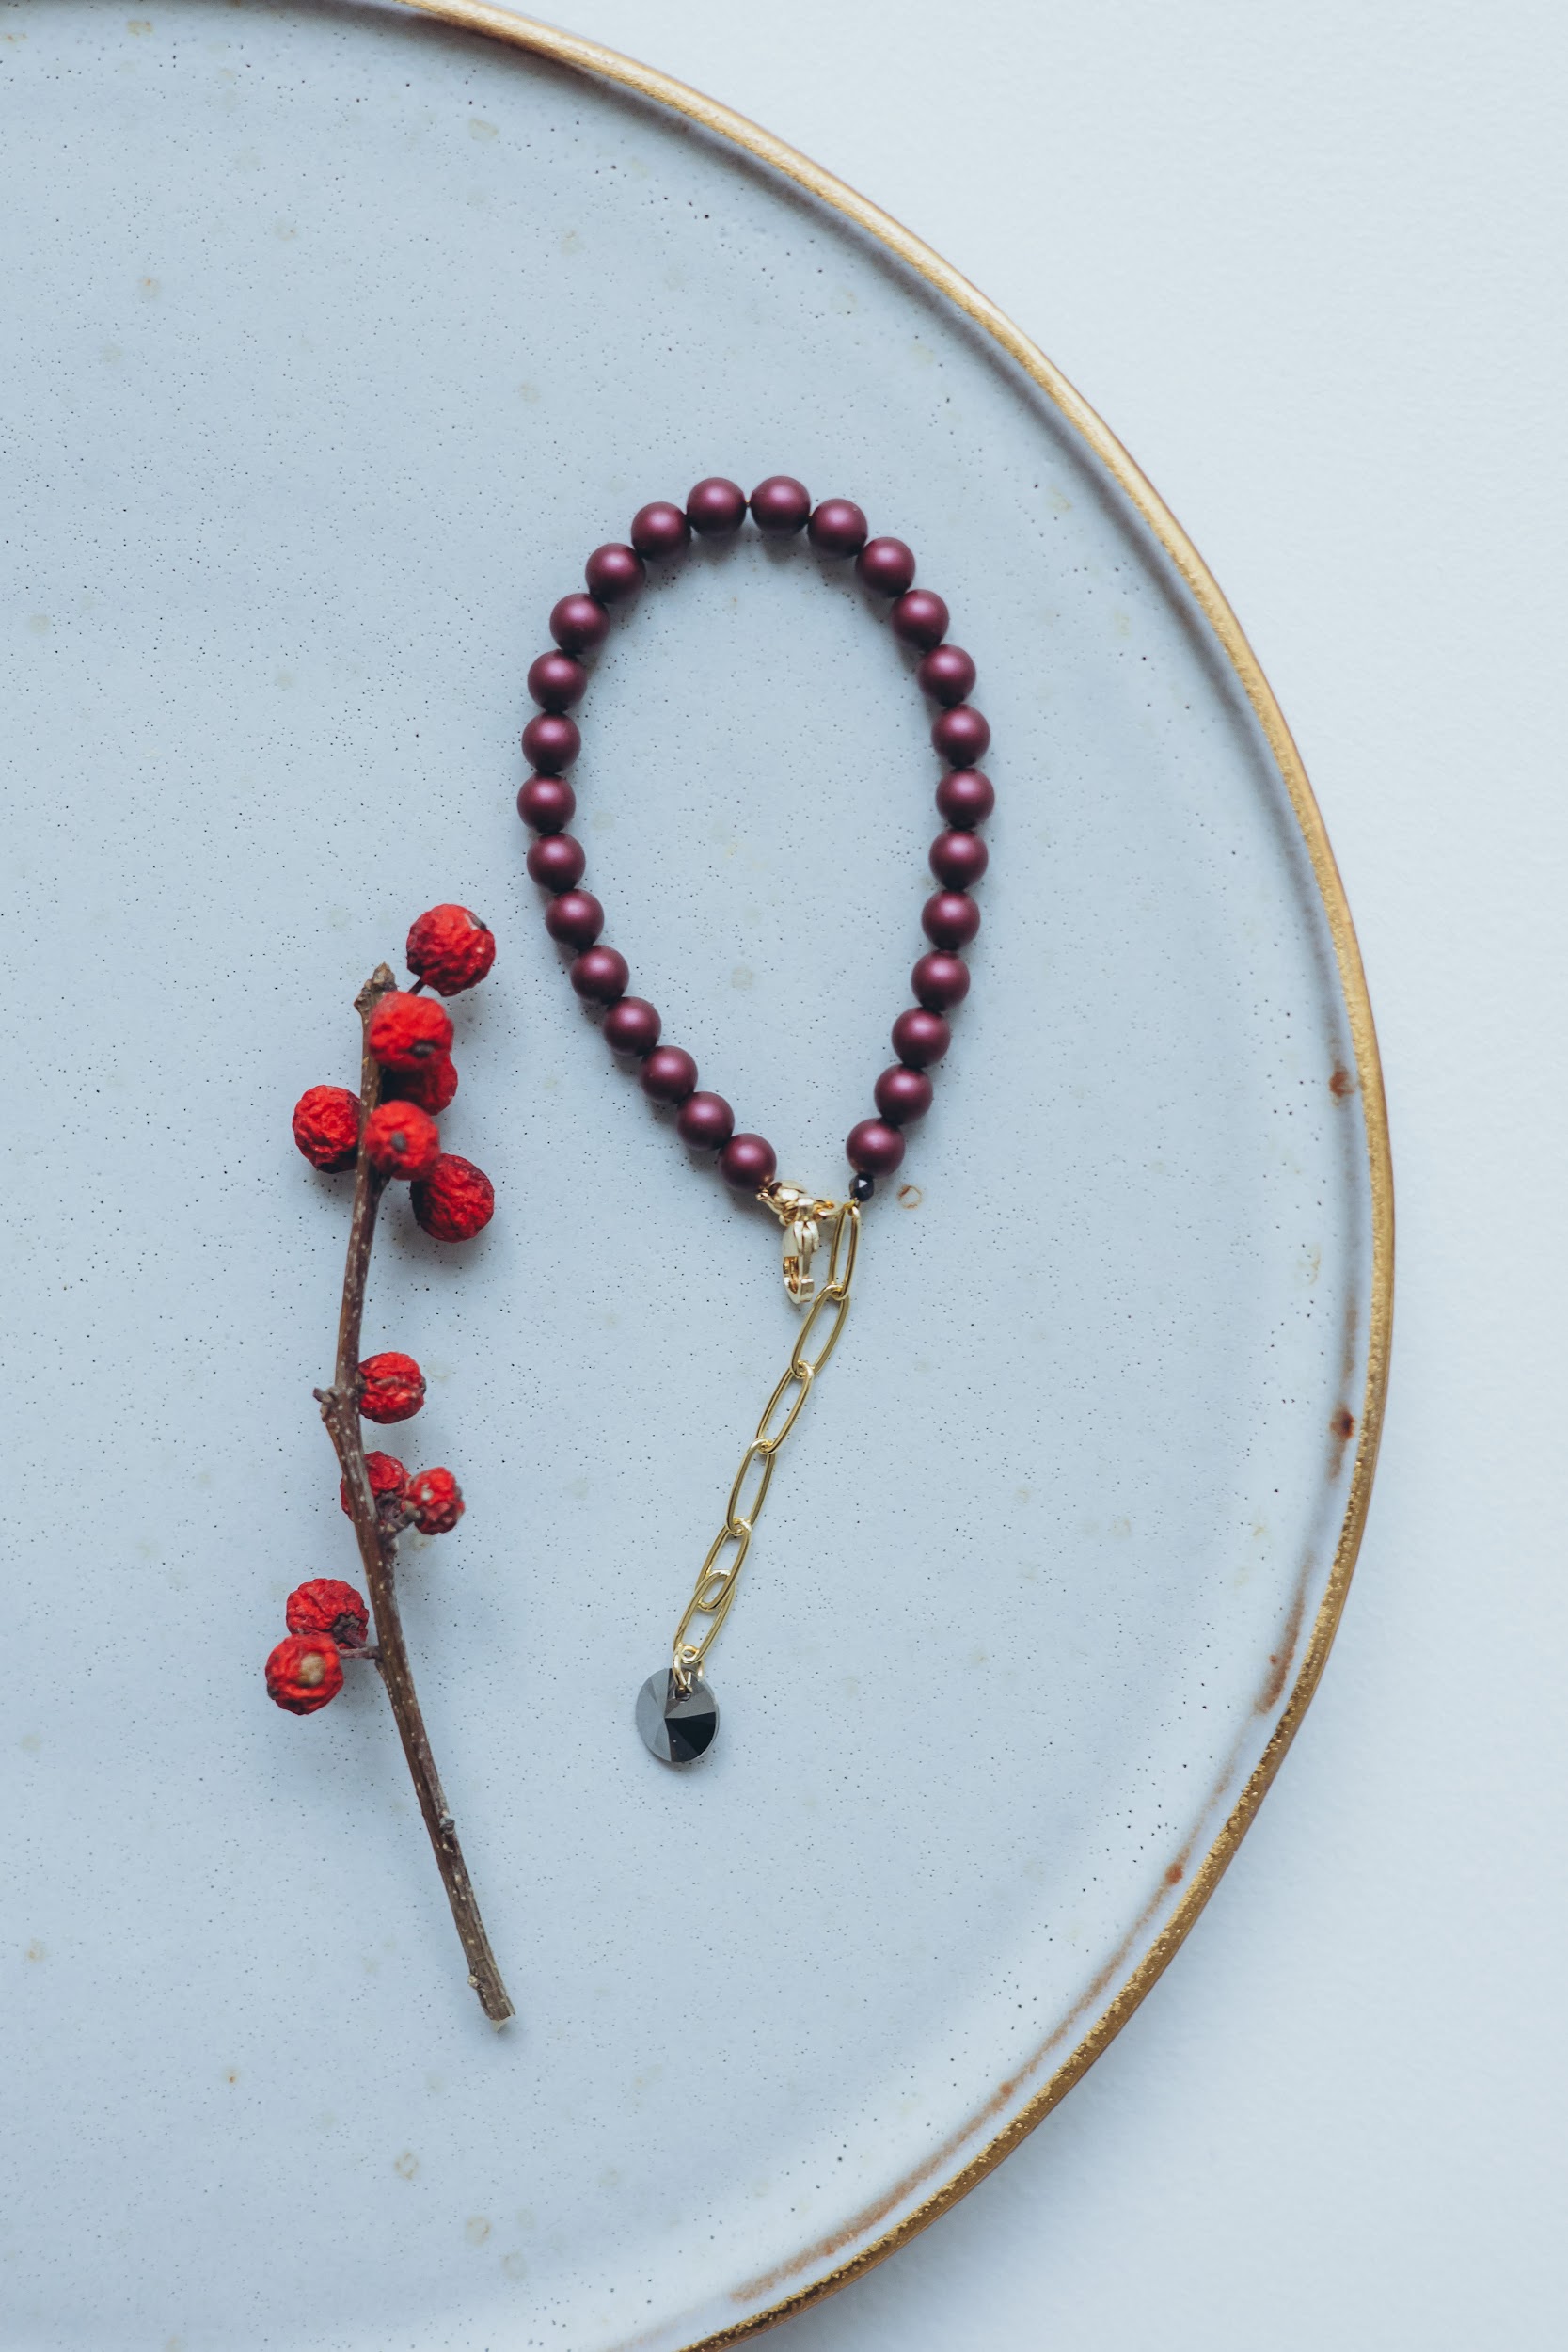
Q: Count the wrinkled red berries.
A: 11